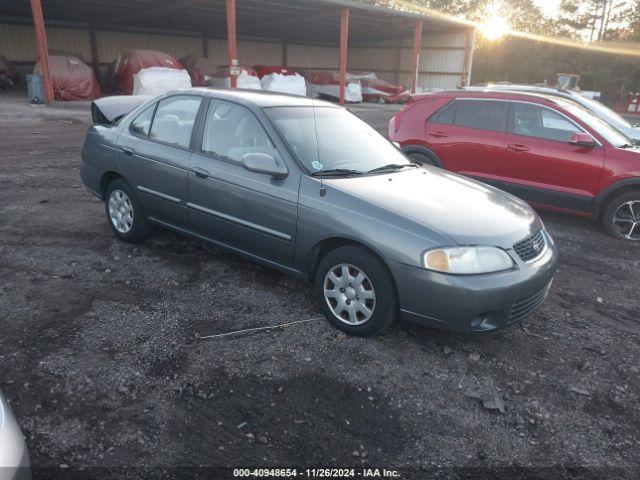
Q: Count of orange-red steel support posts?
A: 5